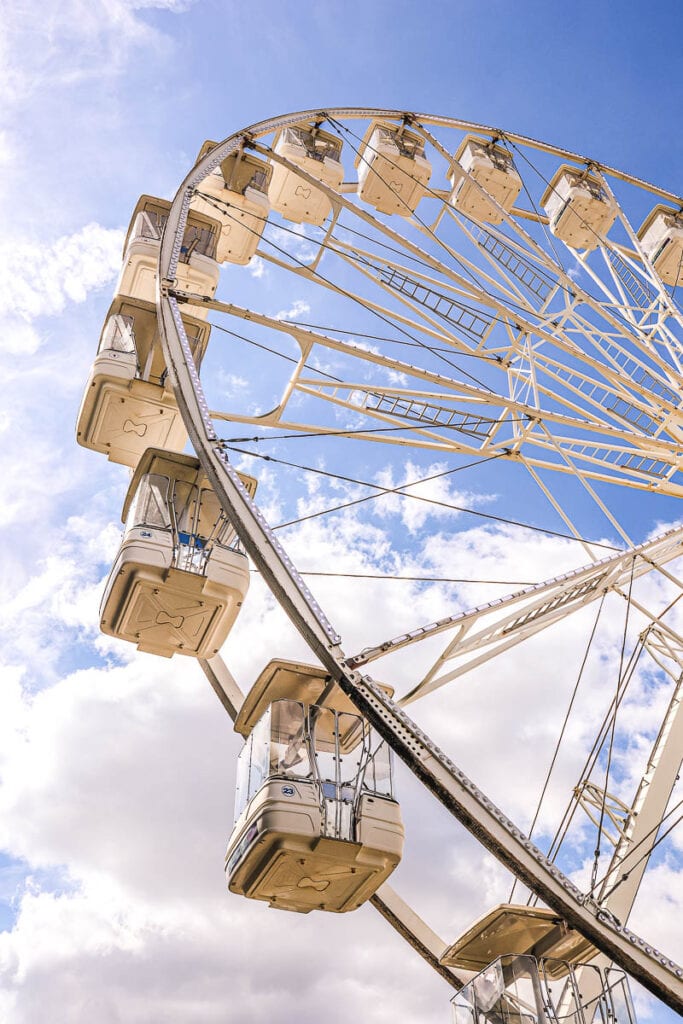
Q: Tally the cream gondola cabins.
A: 11